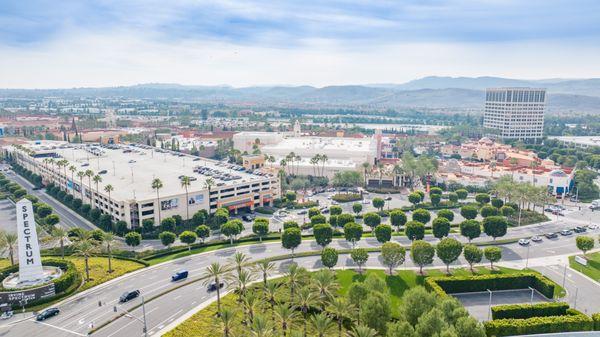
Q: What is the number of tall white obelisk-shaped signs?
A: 1